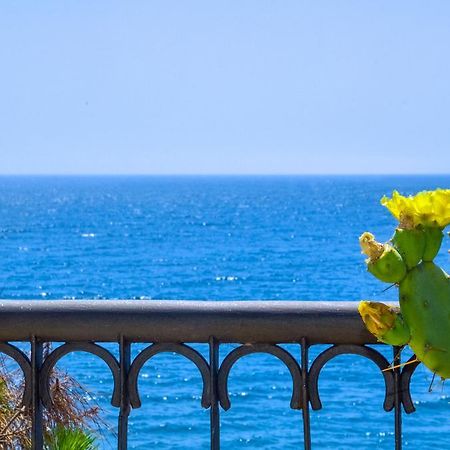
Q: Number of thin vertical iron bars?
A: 5